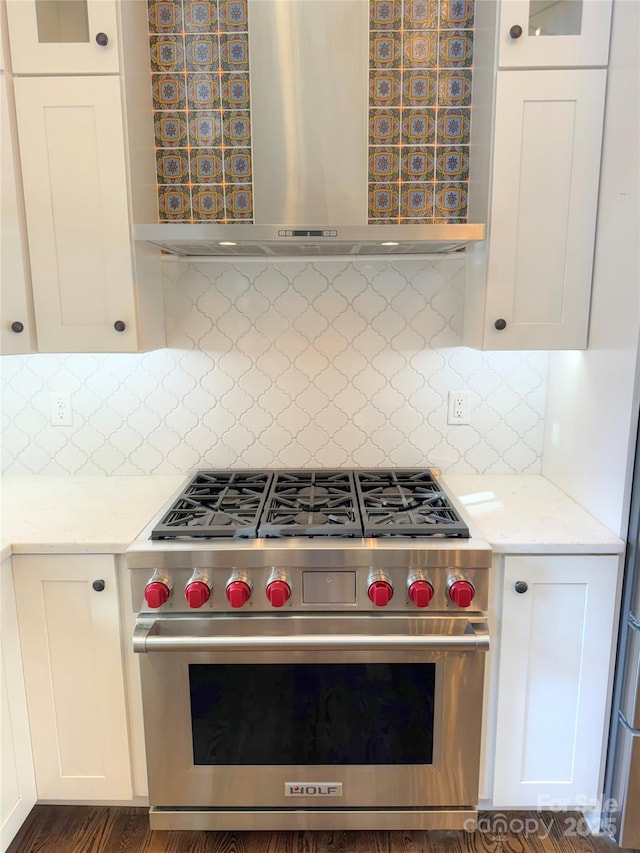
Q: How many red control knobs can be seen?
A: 7